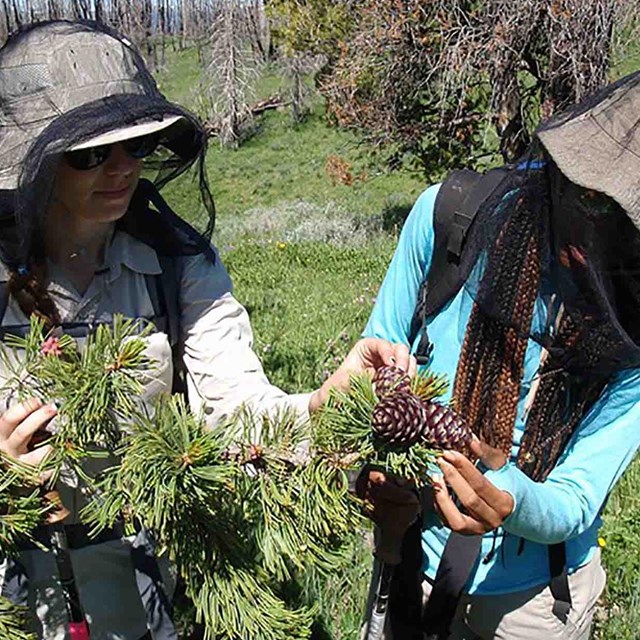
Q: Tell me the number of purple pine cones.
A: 3